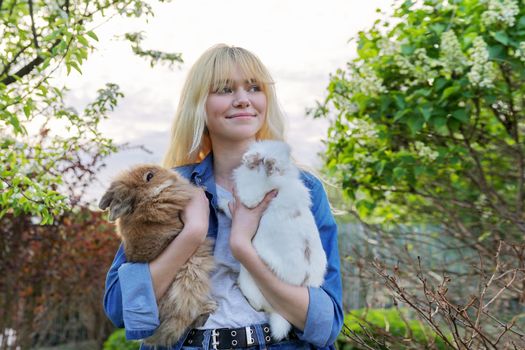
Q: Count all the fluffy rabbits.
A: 2